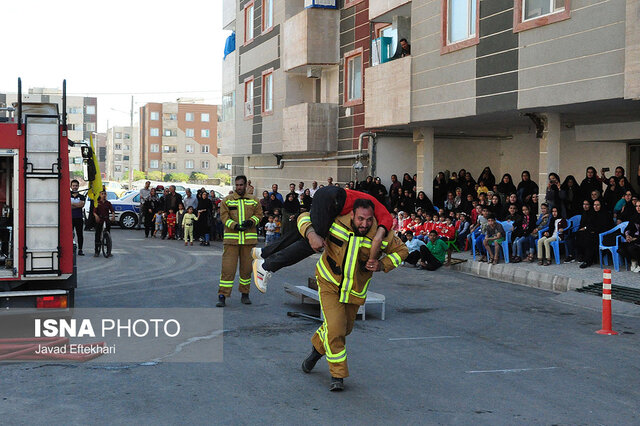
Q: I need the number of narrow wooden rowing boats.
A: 0